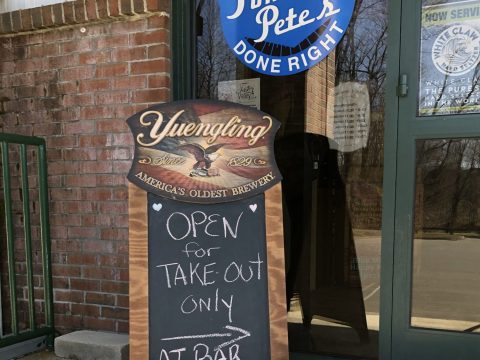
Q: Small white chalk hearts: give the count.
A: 2